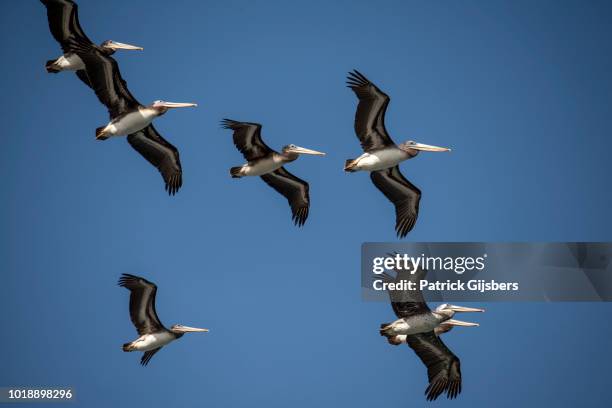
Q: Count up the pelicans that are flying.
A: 7